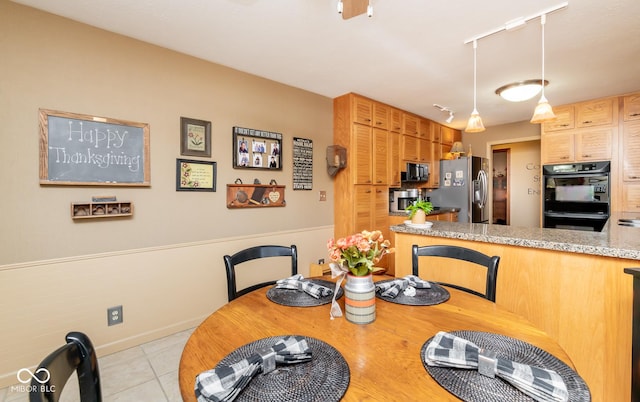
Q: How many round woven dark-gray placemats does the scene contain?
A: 4